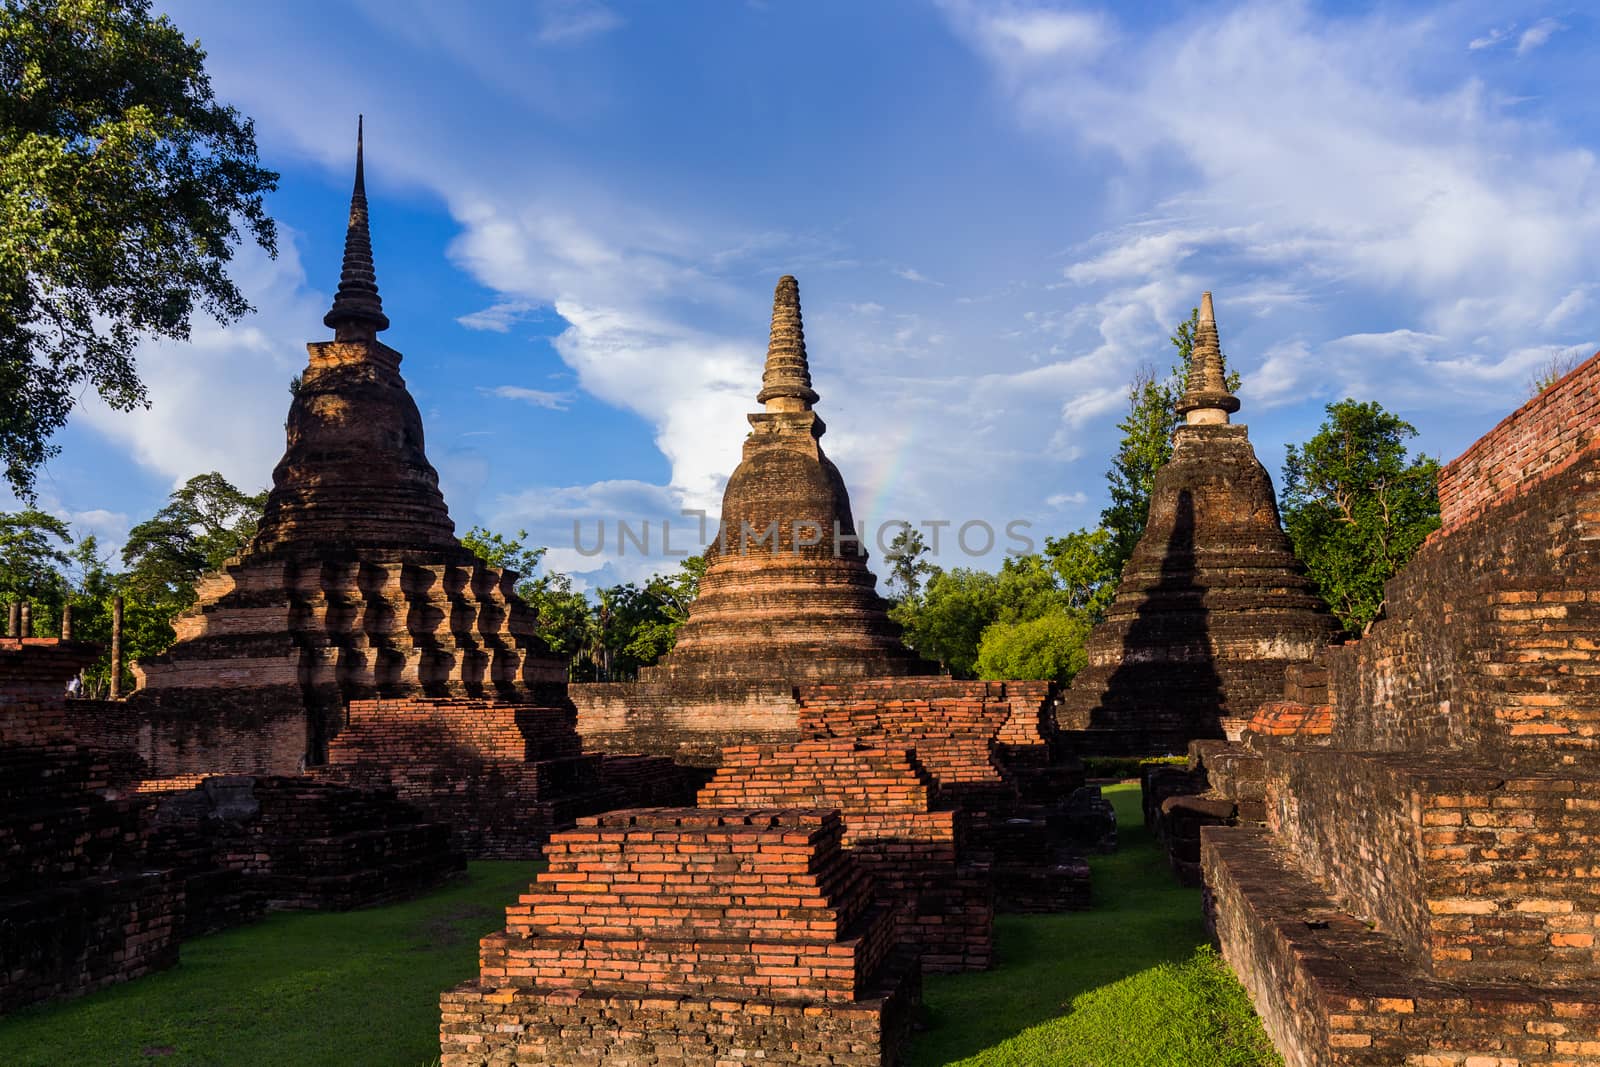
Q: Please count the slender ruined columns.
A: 4